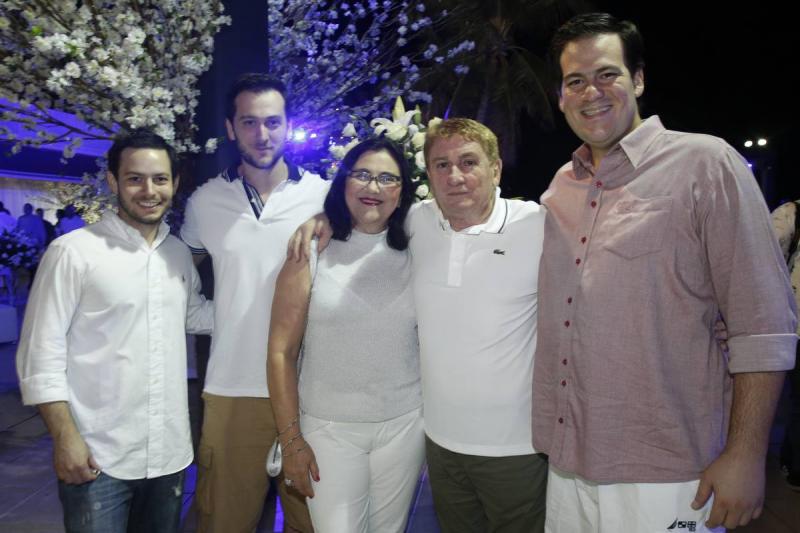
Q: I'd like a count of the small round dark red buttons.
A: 9